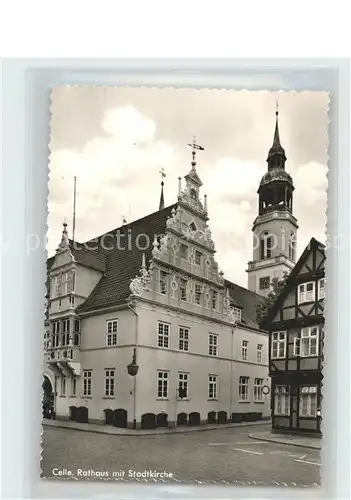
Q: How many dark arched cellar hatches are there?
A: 10